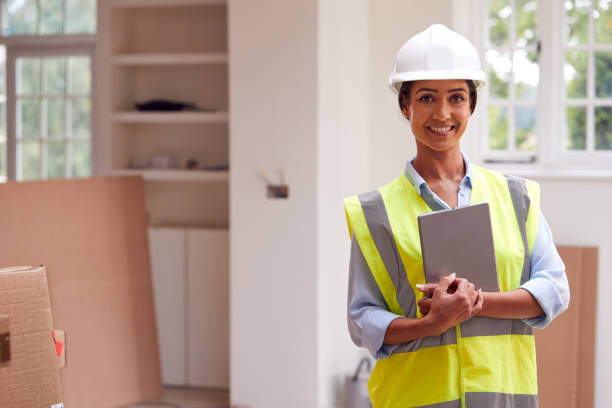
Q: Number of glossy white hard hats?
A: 1